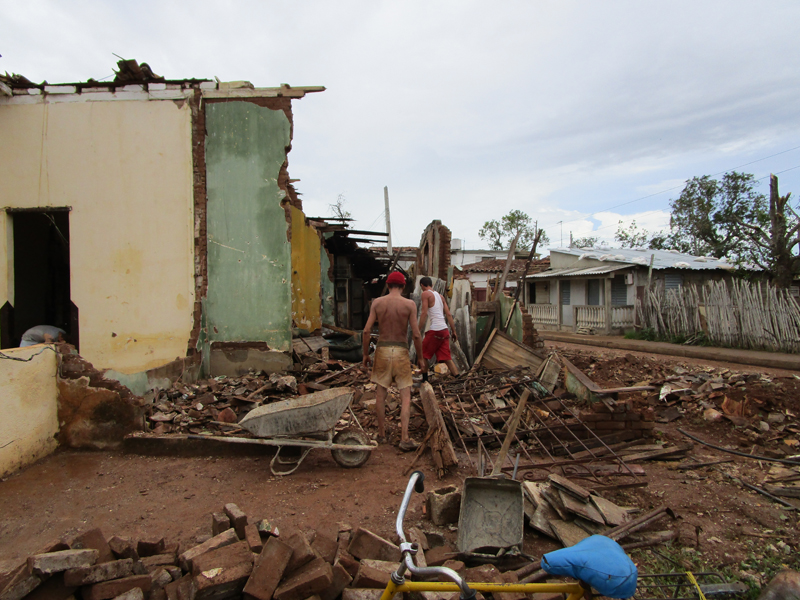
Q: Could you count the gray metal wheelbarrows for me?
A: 1